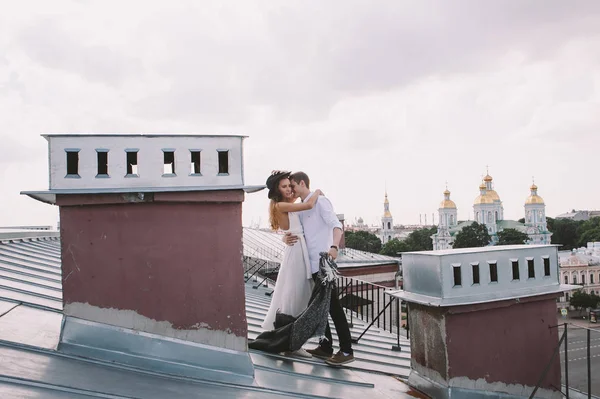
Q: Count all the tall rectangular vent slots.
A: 12